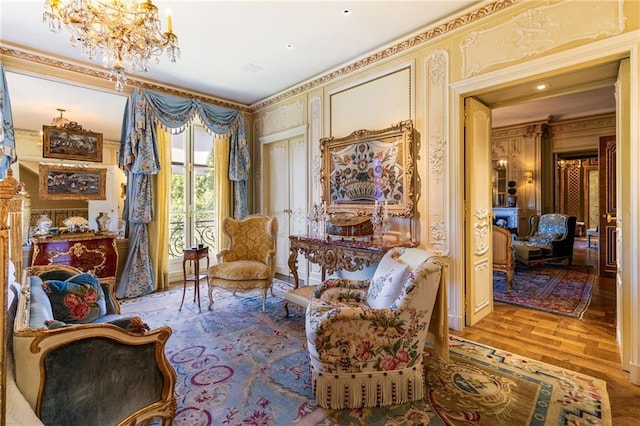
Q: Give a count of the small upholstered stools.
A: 1